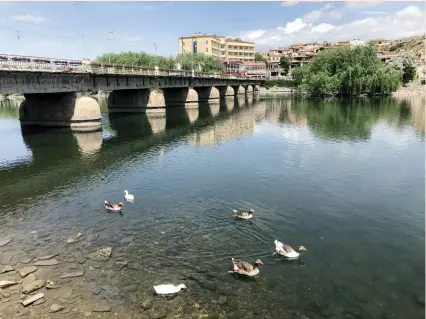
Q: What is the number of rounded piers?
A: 8